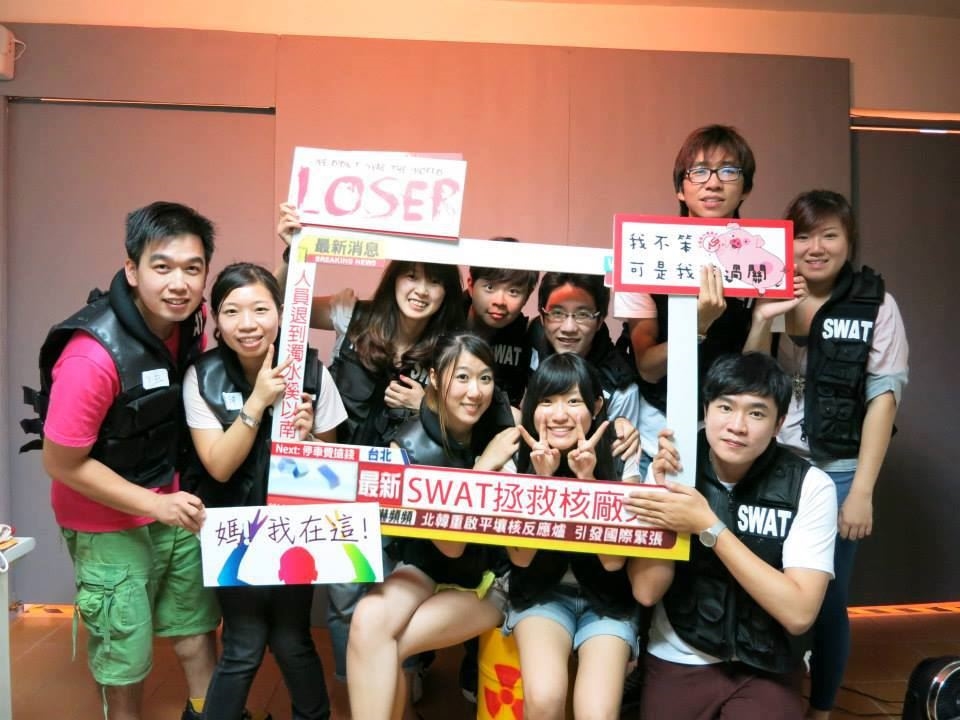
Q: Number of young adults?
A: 10